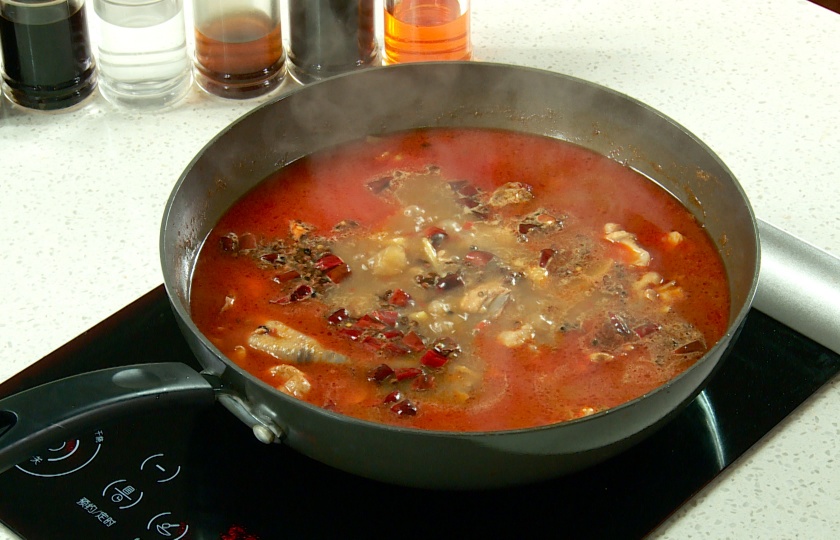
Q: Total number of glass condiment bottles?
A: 5